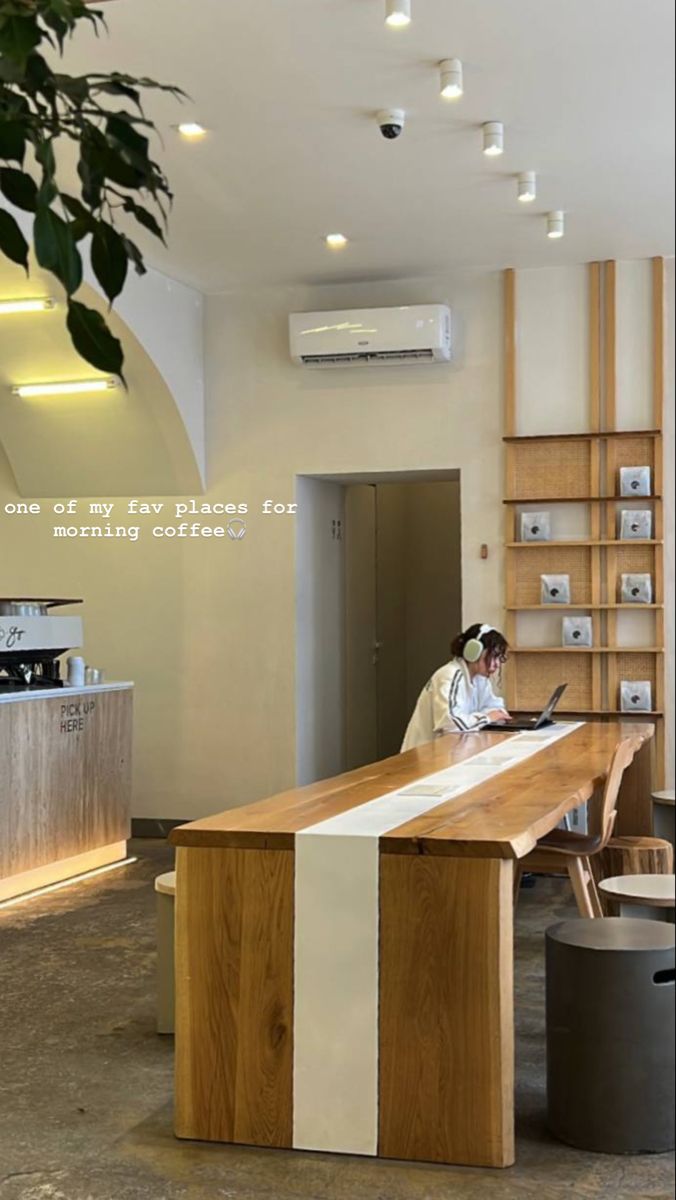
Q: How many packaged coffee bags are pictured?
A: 7